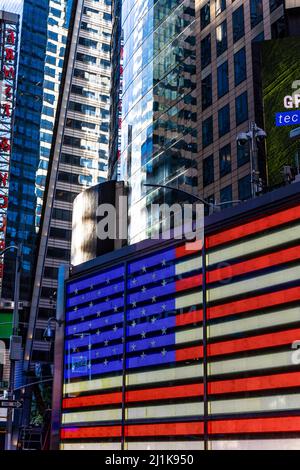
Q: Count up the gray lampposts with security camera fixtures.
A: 1